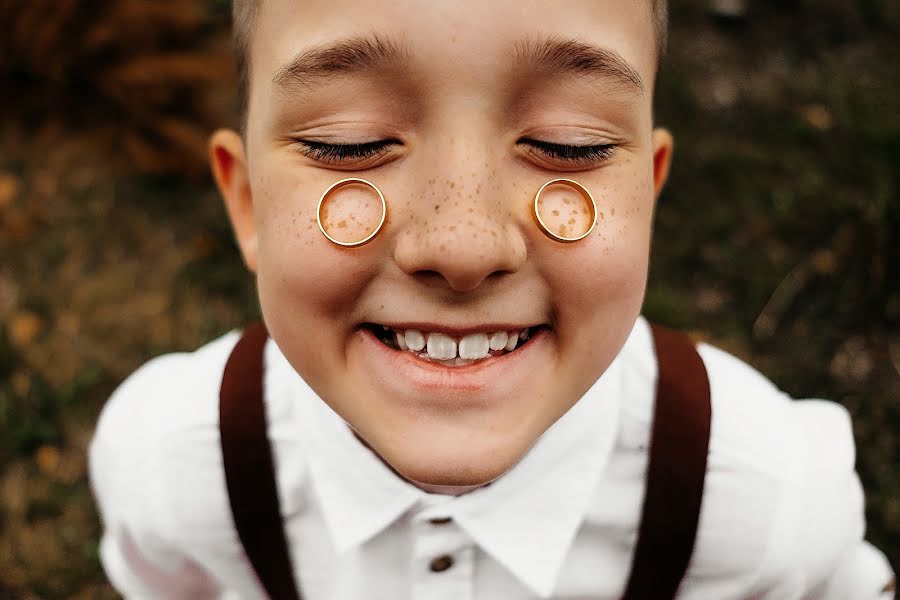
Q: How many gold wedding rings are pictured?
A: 2